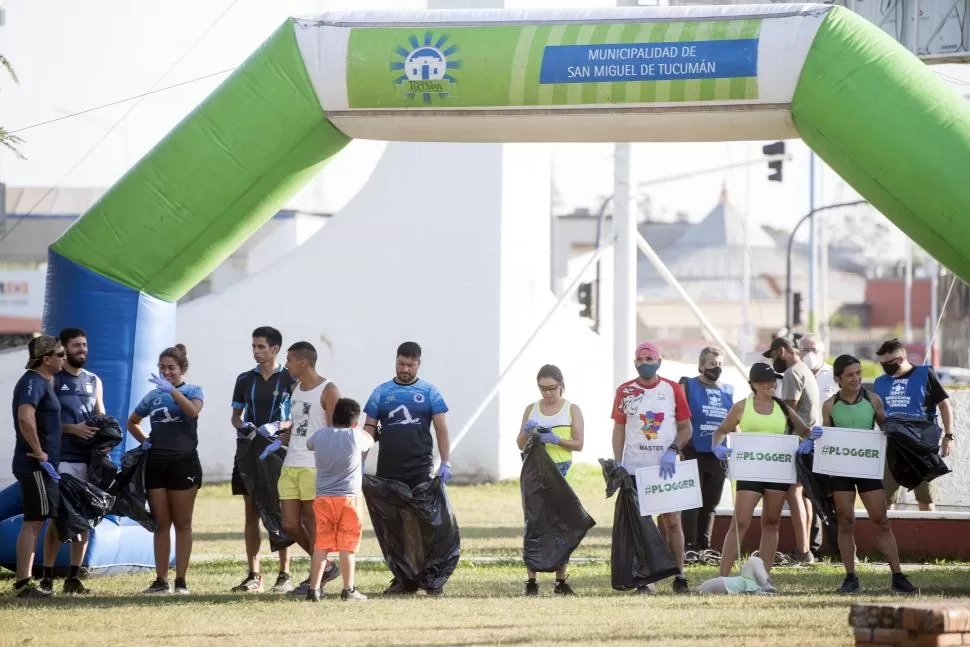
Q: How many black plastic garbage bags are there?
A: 9